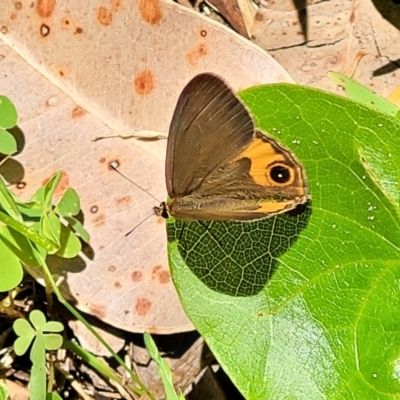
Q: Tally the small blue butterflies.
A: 0